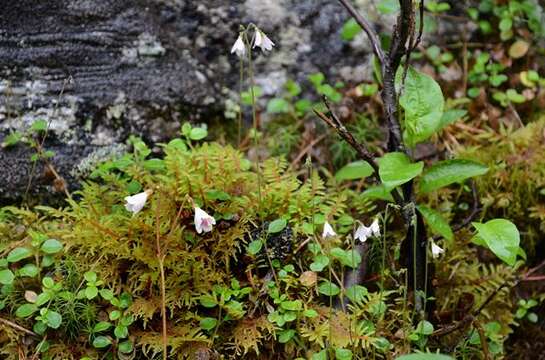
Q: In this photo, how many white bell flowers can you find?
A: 9